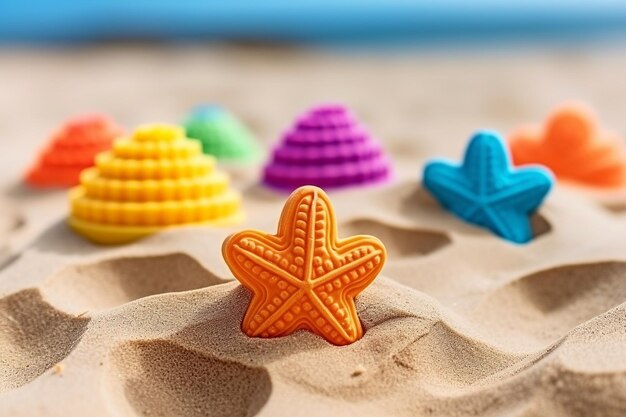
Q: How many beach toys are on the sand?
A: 7